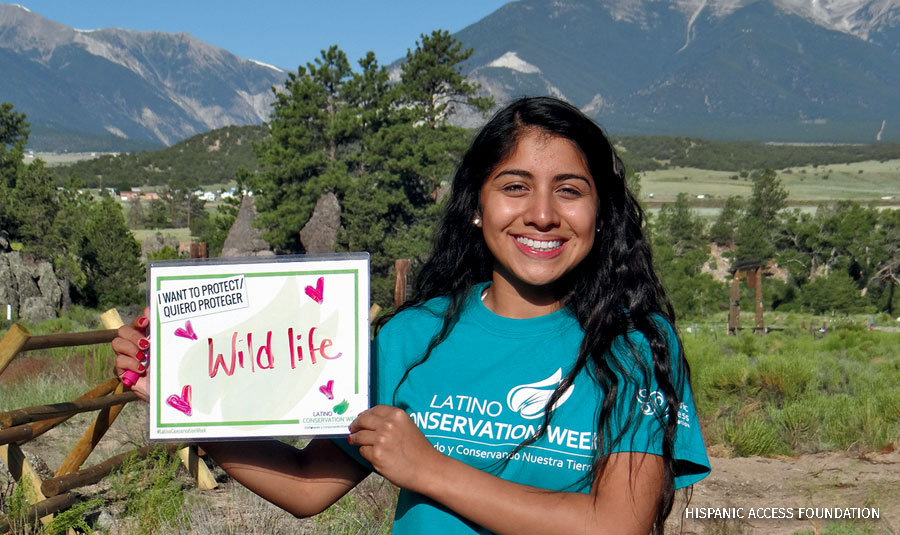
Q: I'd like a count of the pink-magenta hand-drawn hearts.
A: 4